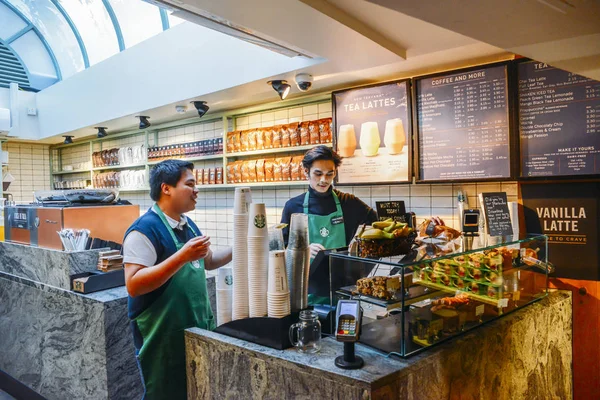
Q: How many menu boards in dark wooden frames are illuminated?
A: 3